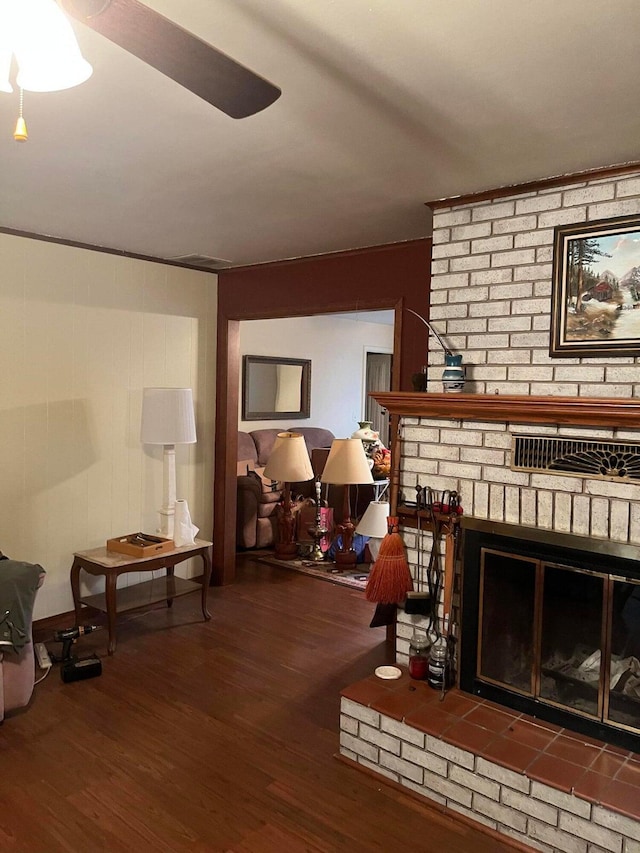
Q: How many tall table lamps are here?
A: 3